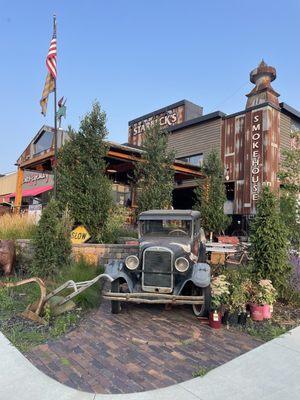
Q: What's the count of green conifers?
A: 5